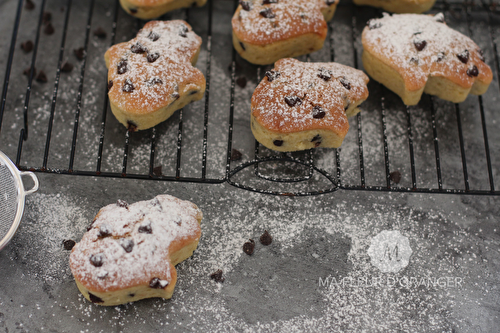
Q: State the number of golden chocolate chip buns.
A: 7